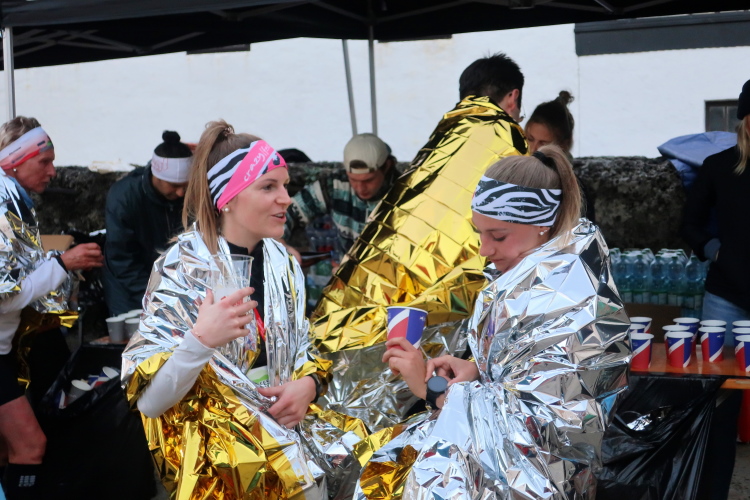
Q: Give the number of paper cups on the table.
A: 11